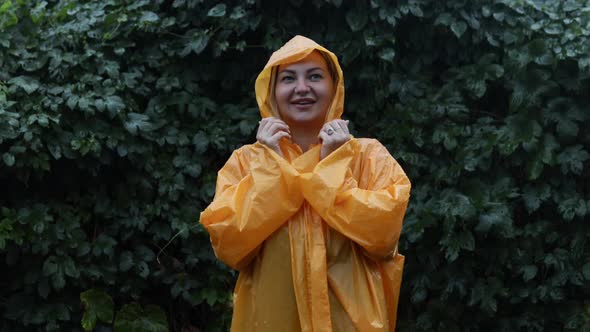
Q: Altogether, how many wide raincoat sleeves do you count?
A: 2